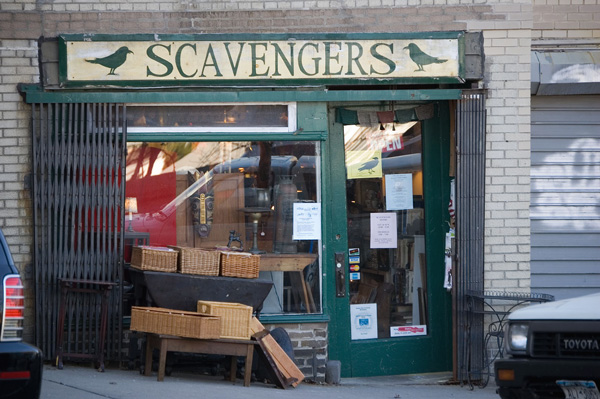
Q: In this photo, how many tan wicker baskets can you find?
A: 5